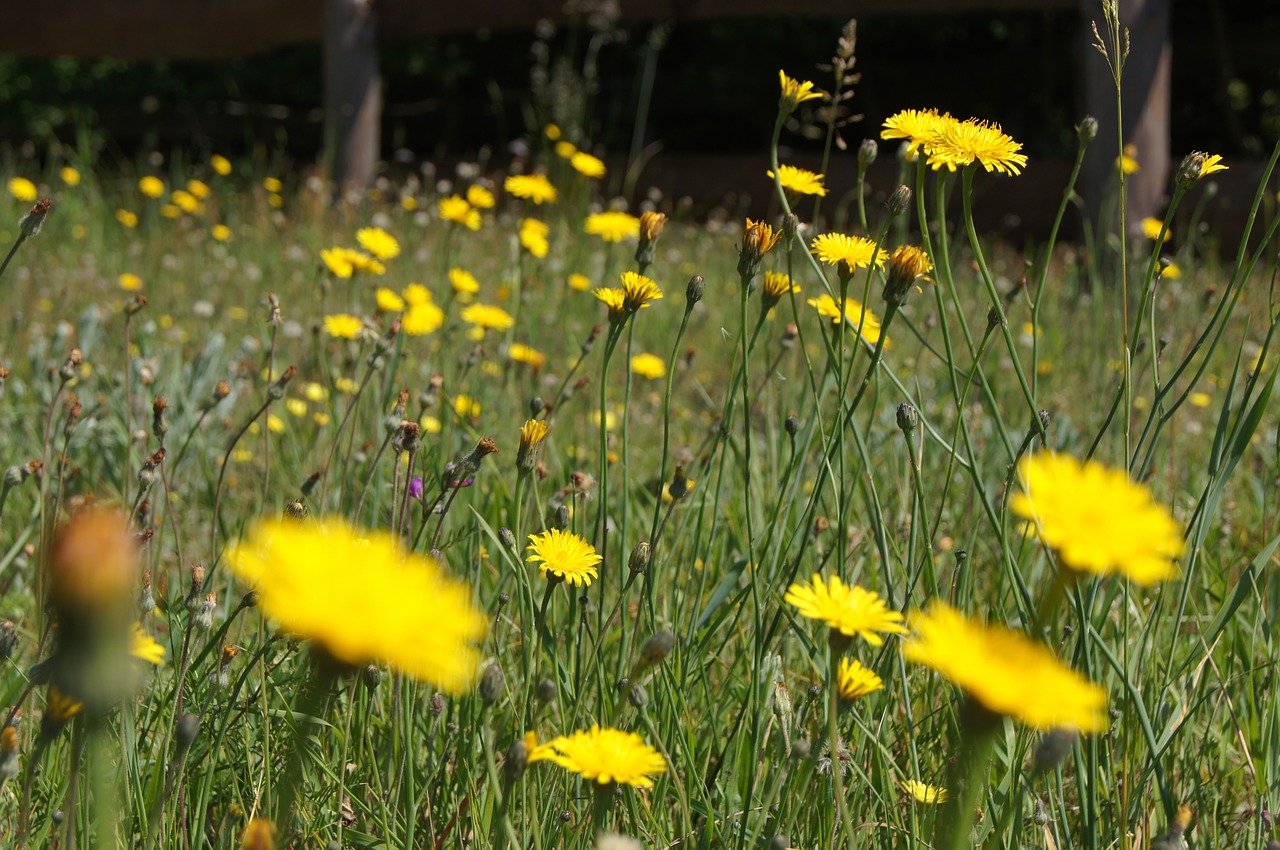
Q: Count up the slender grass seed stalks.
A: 2